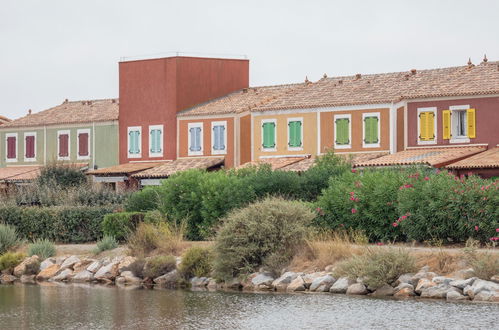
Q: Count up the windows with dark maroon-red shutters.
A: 4